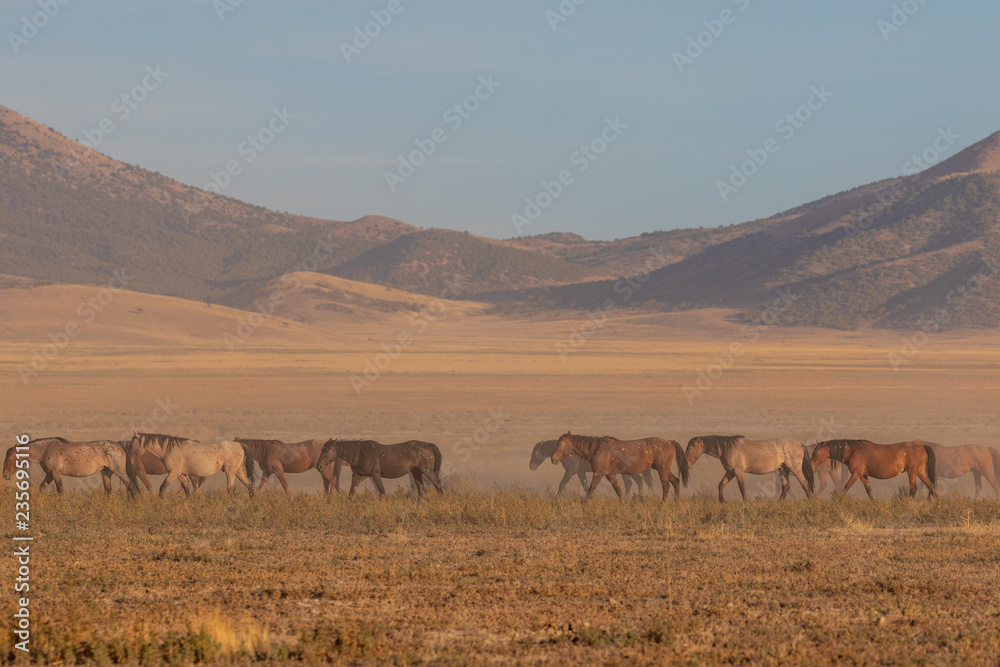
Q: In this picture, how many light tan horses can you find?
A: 3